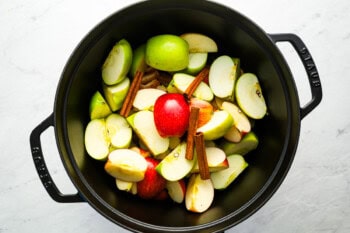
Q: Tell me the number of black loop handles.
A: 2